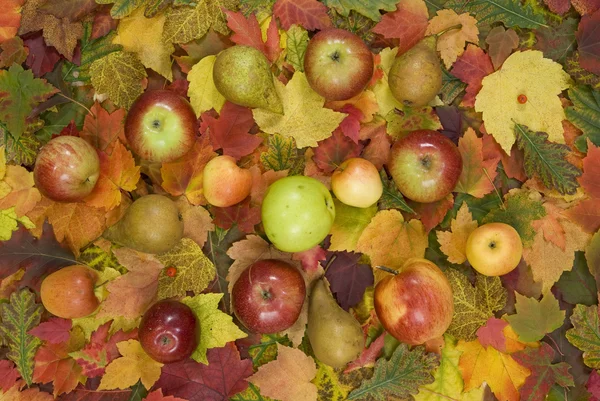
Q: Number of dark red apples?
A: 2